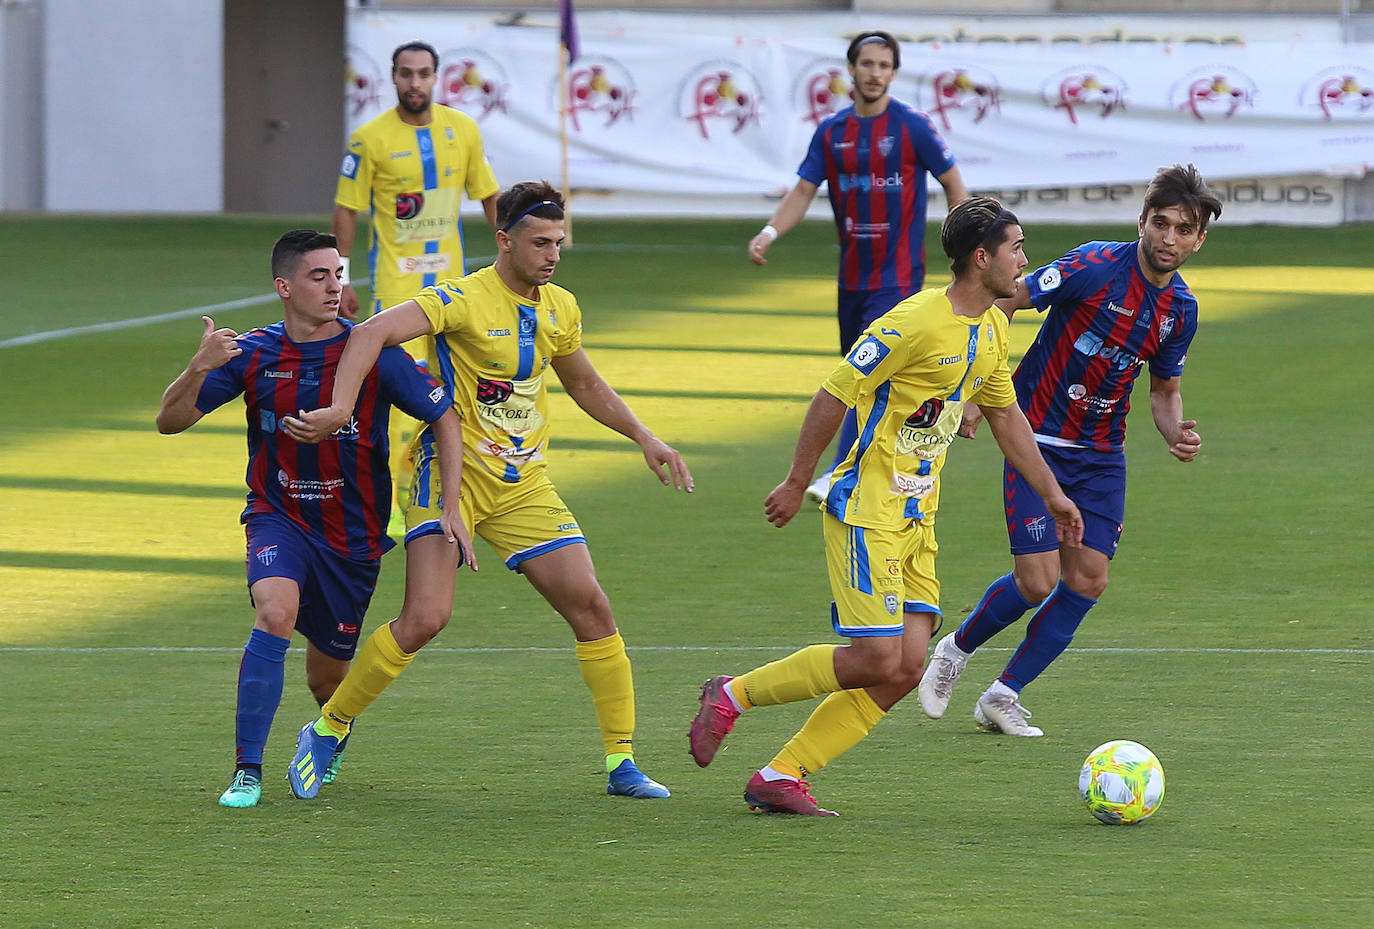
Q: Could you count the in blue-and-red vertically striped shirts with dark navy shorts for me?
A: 3